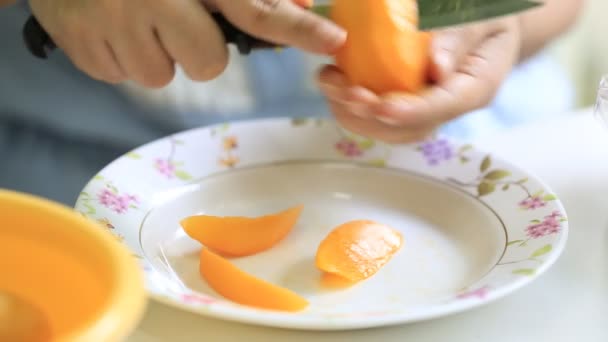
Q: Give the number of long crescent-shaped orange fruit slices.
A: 2